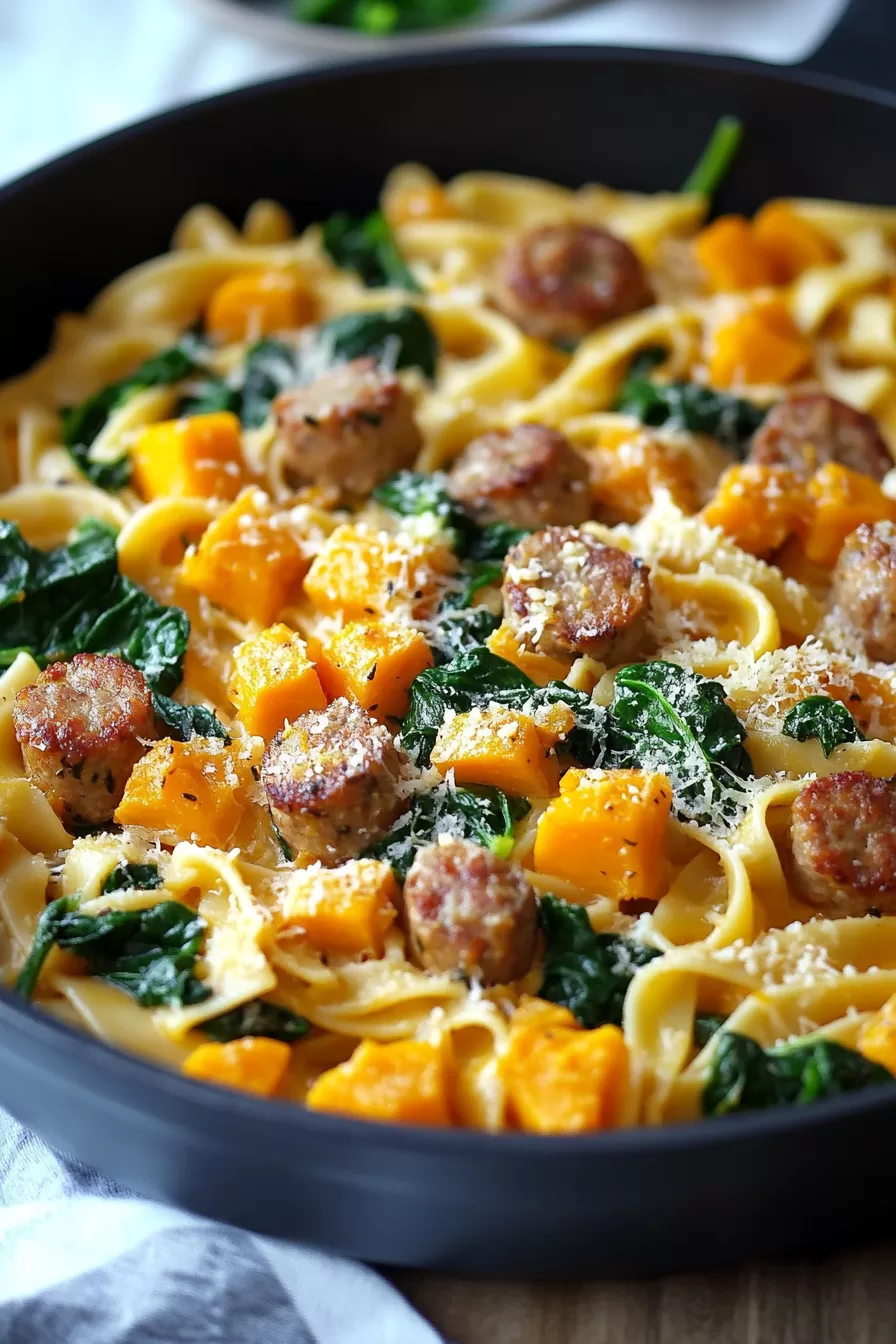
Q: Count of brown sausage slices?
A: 10